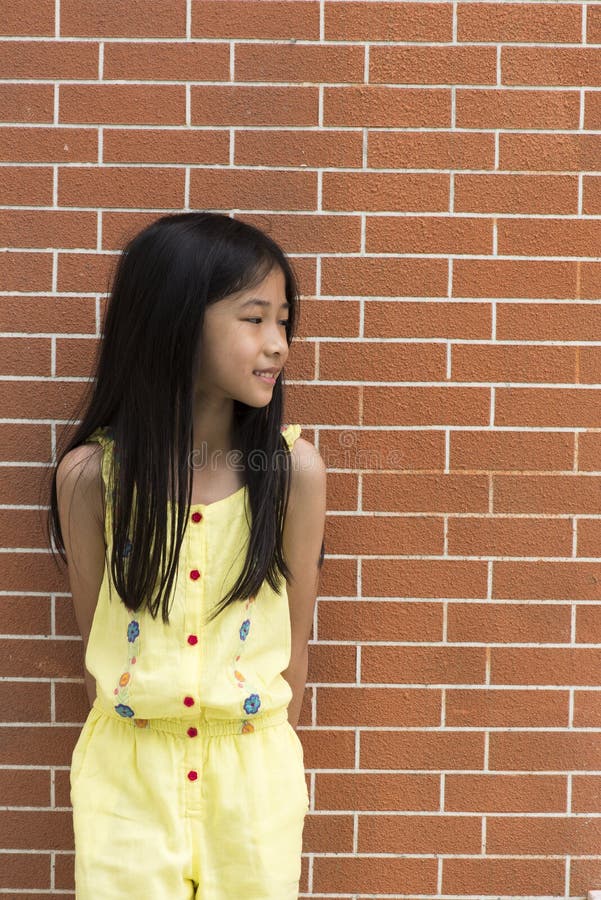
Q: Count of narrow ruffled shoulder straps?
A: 2